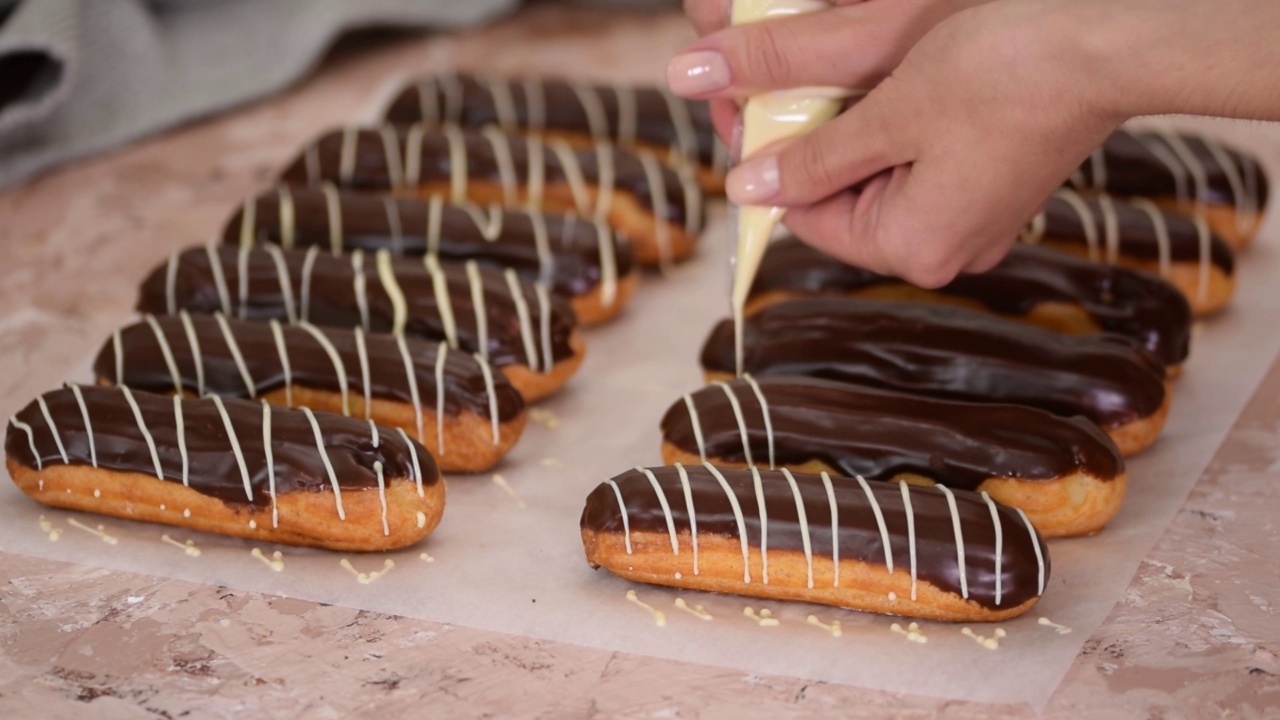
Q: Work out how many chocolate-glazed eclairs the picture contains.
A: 12